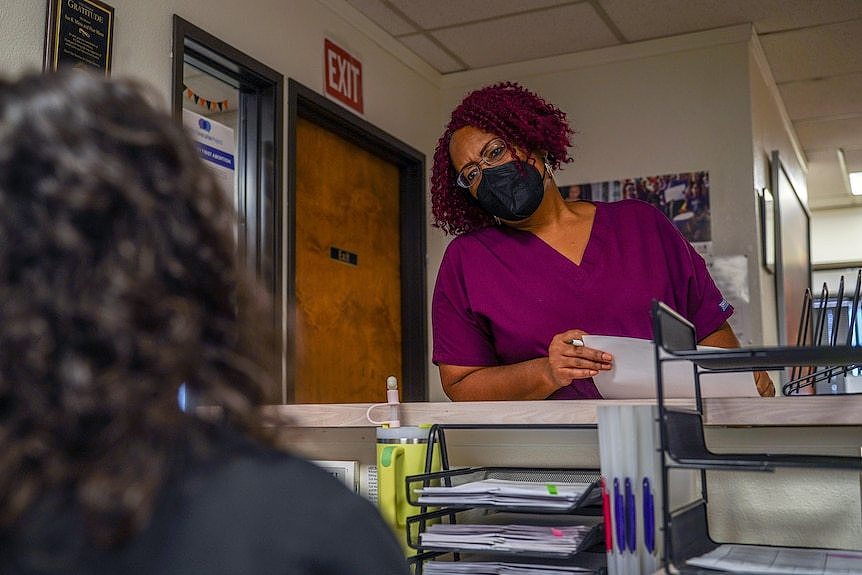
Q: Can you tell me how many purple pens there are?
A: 3